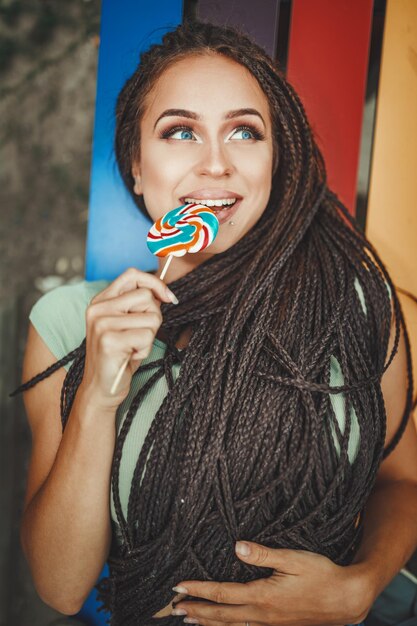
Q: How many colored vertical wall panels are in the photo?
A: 4